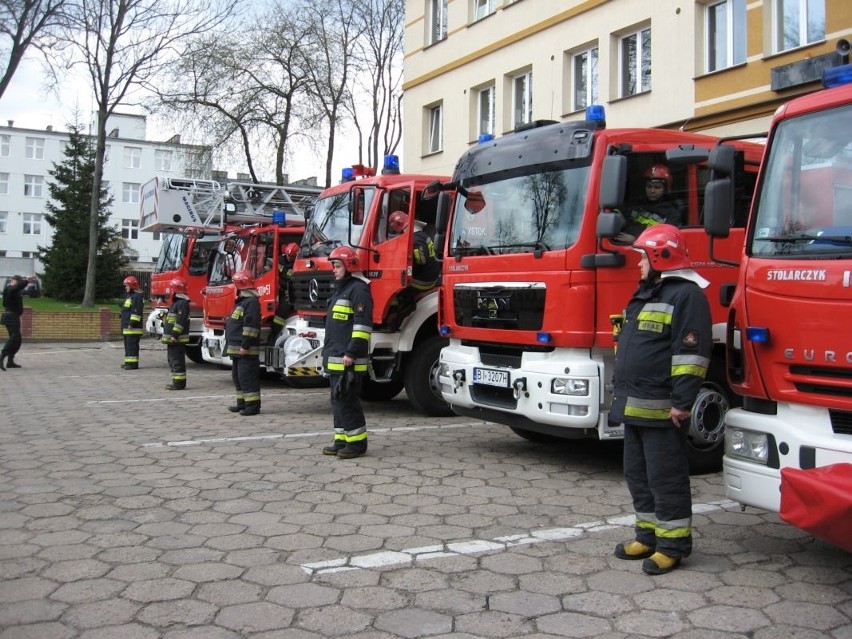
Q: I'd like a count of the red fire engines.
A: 5